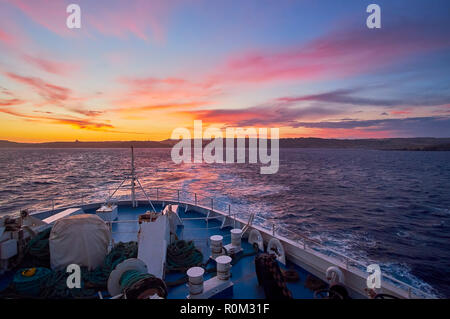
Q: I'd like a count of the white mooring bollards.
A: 4